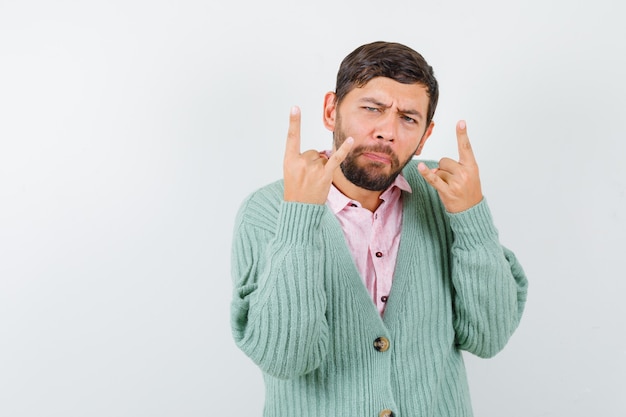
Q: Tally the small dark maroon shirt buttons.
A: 2